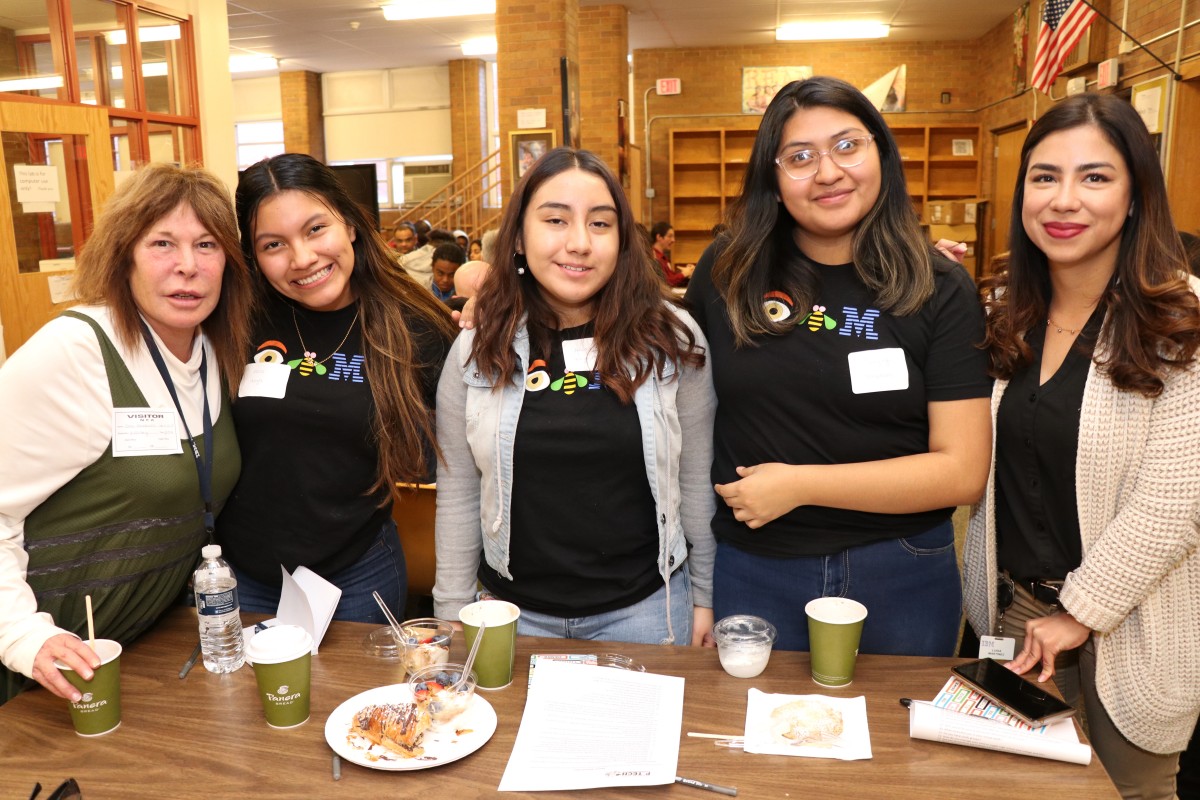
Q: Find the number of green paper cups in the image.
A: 4